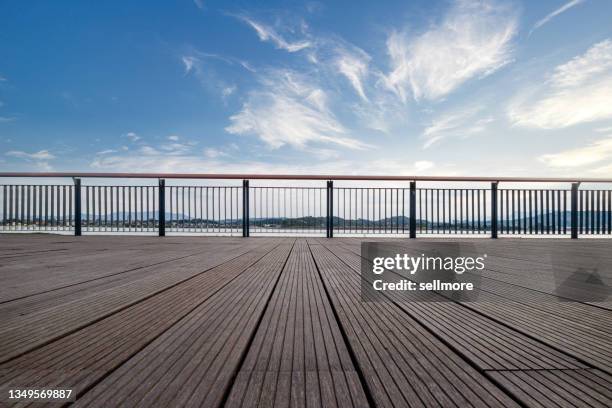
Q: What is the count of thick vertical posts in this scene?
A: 7